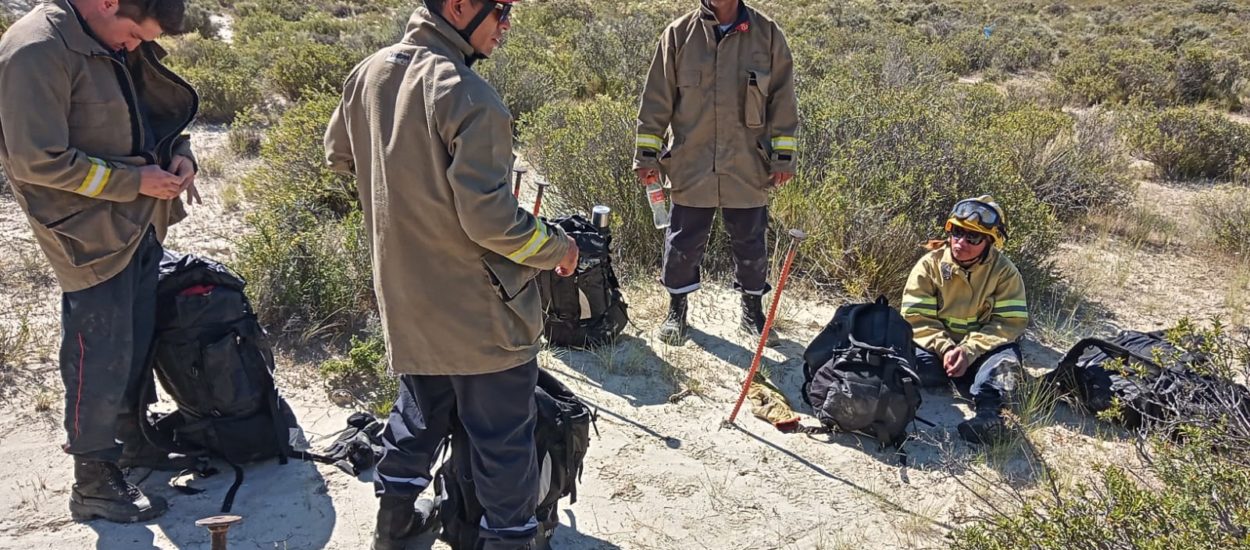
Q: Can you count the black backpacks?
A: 5